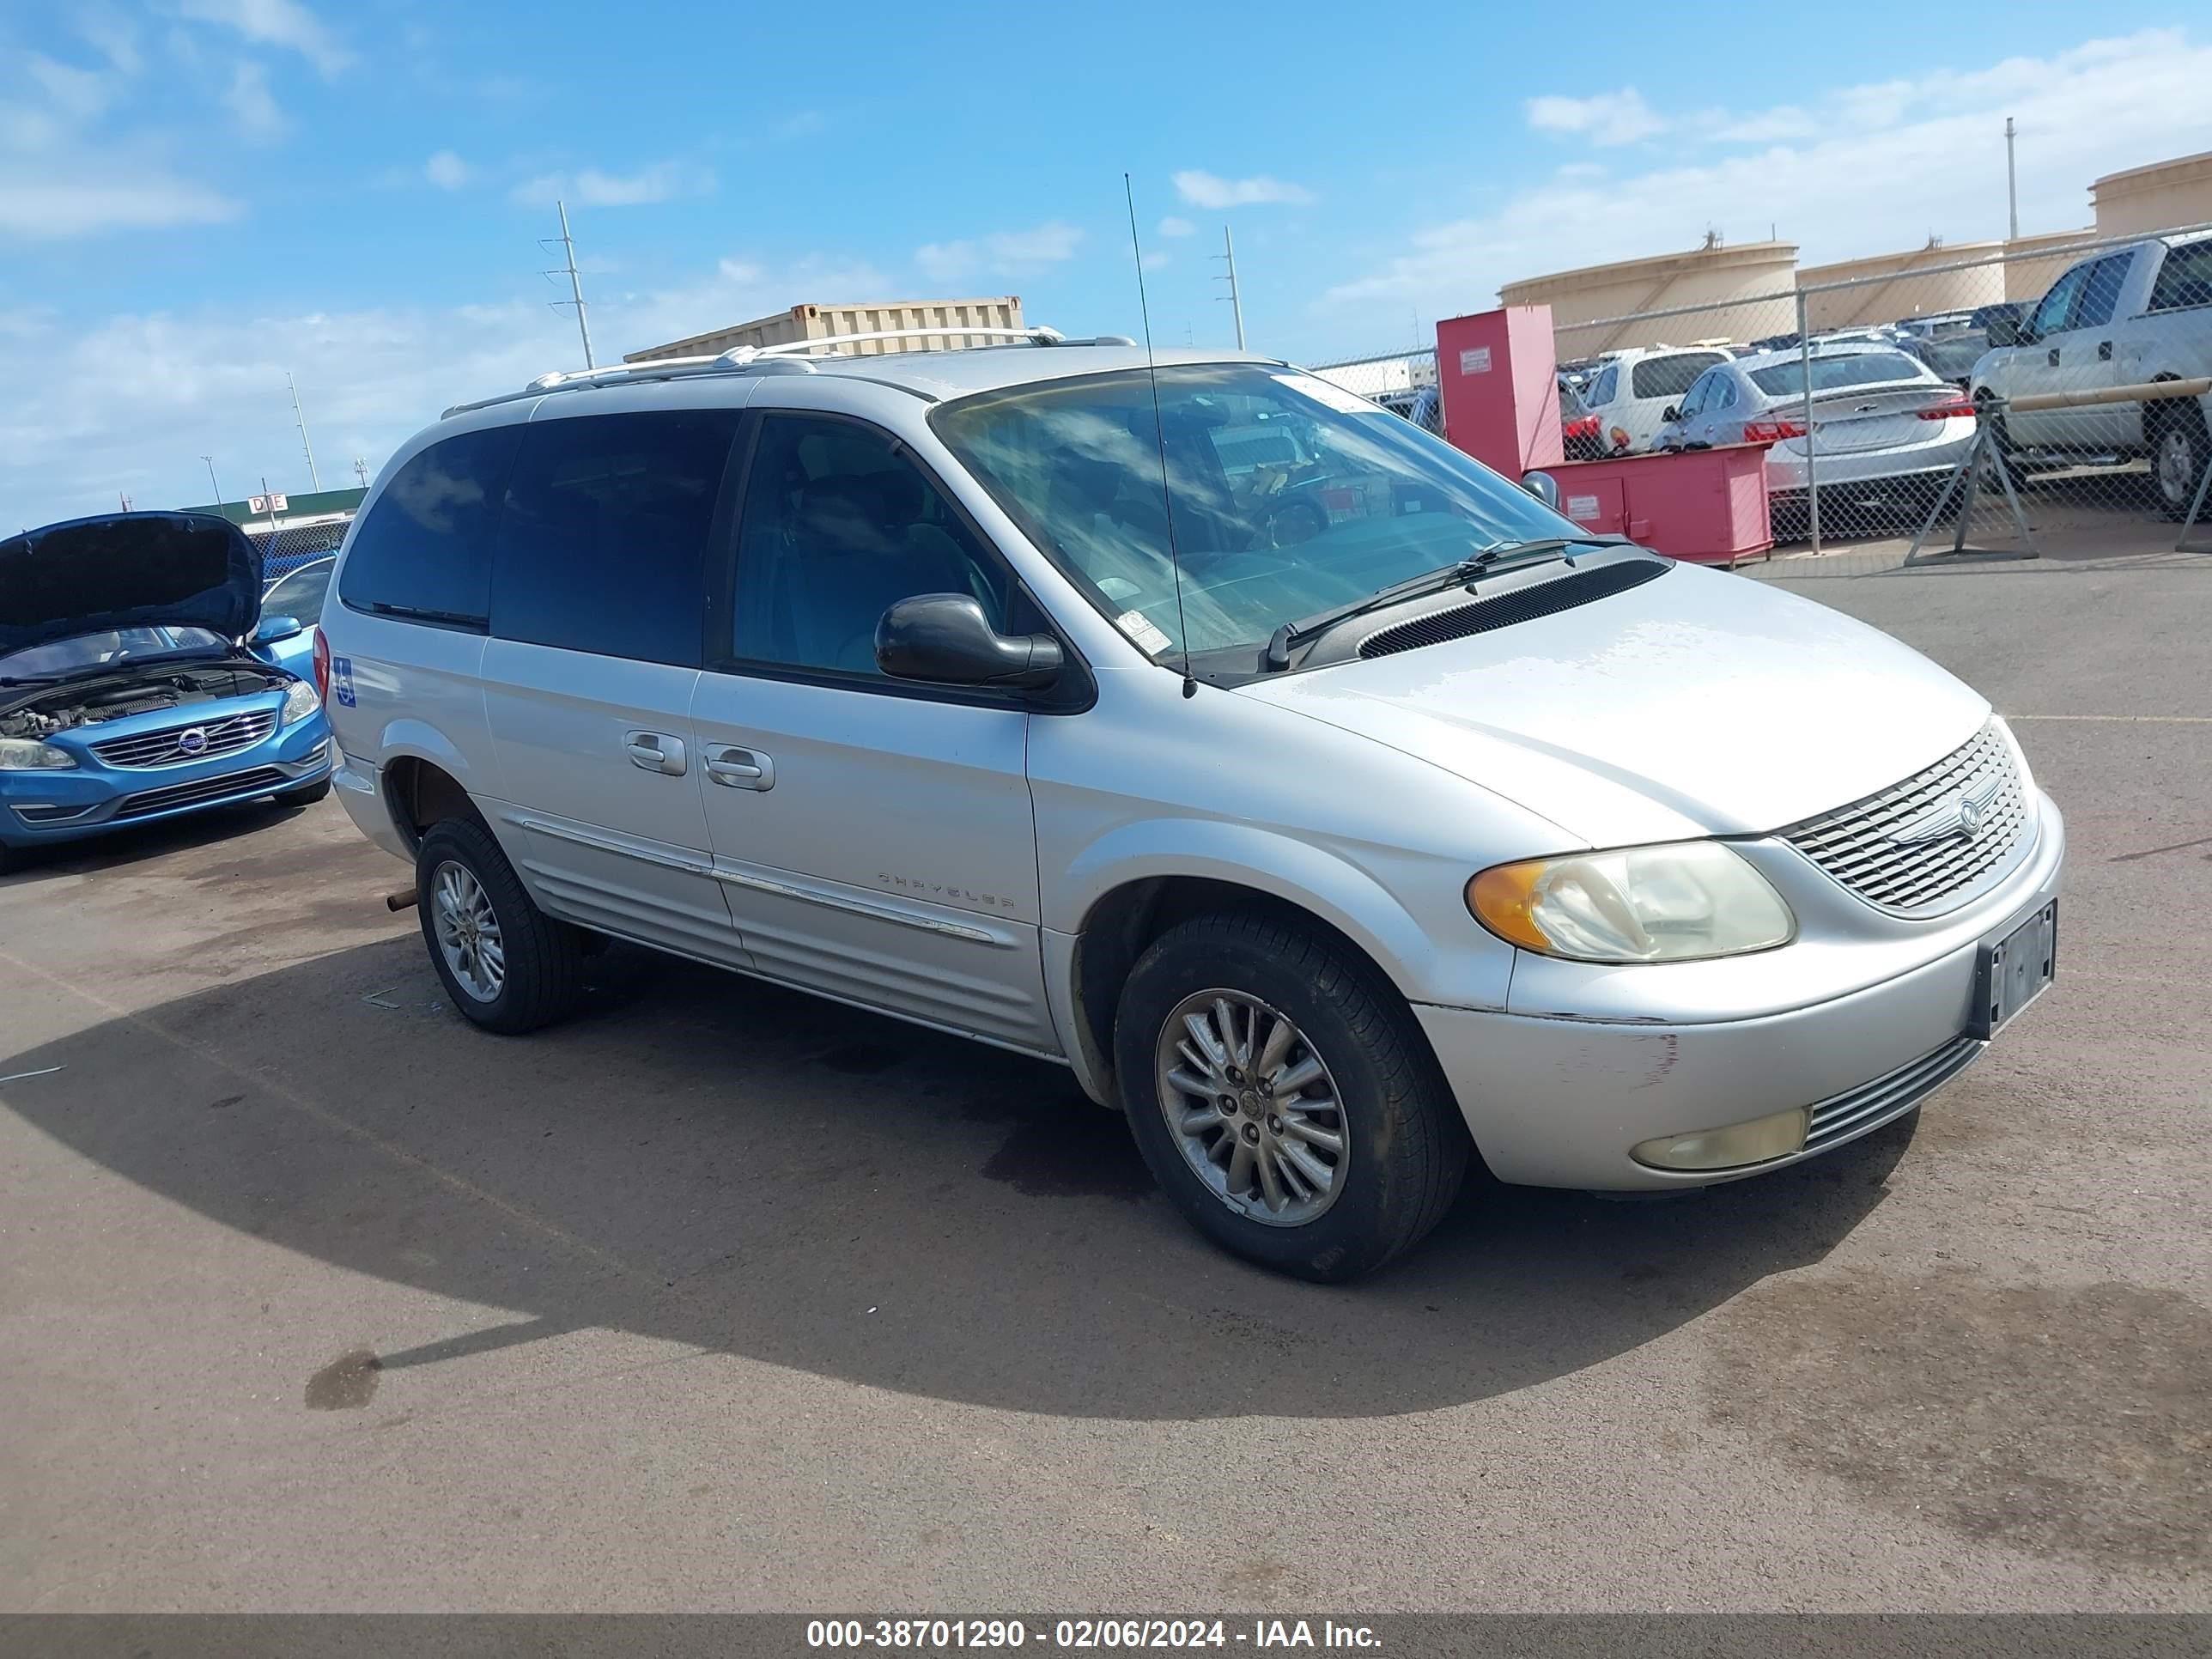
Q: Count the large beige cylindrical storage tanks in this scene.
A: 4